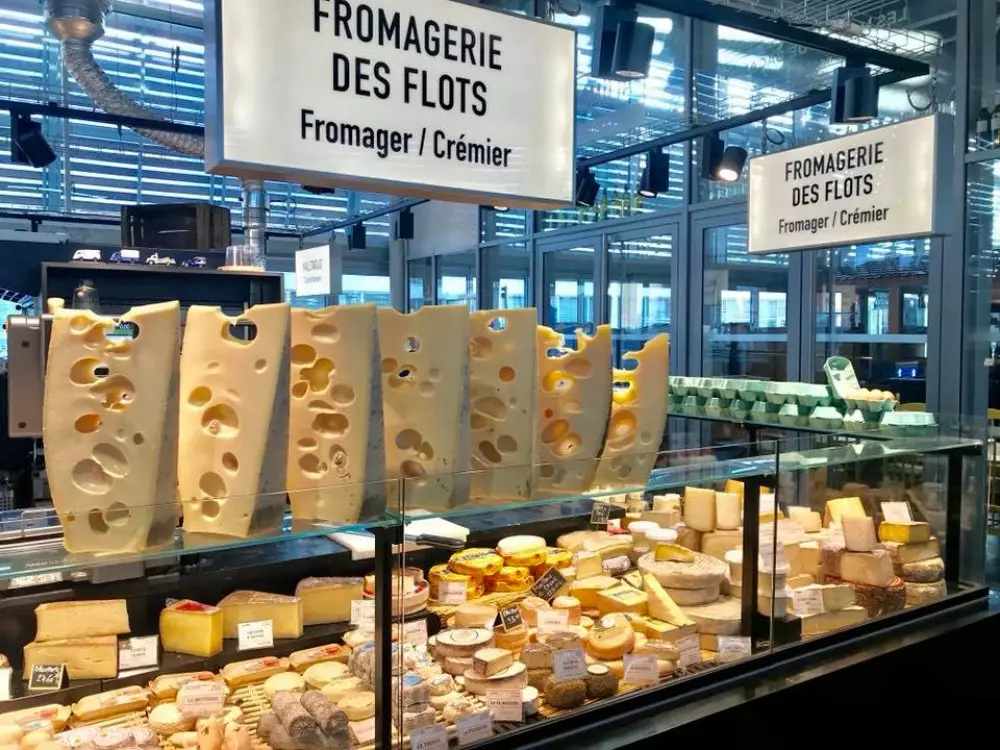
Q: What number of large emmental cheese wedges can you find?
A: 7